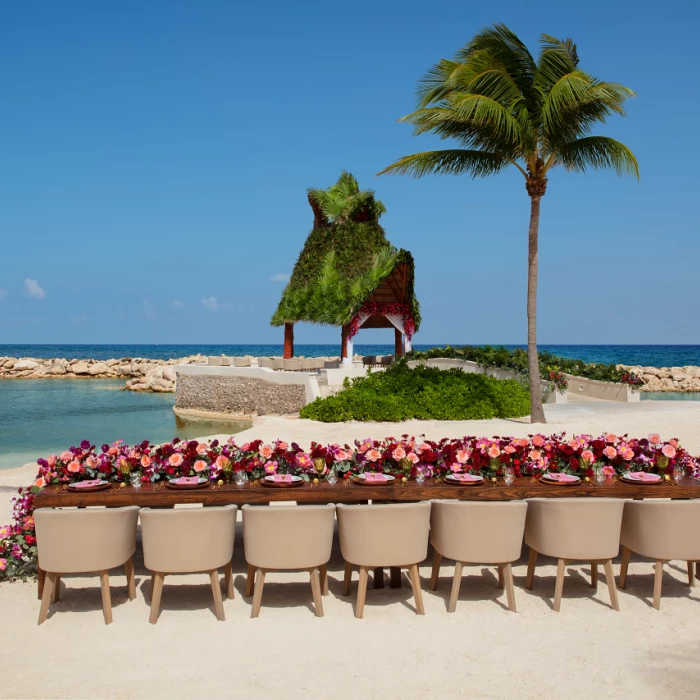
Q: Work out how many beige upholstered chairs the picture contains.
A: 7